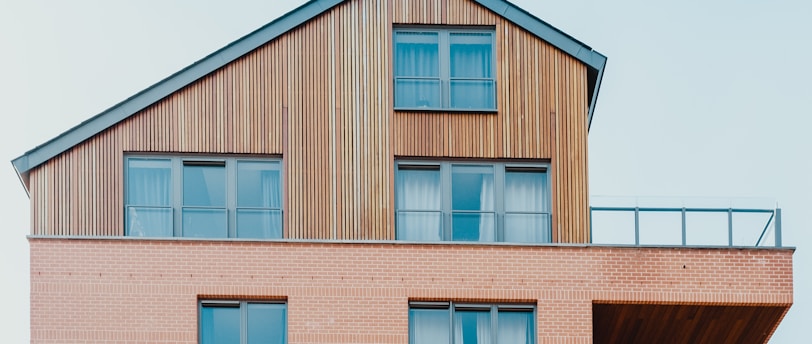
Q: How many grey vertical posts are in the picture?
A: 5